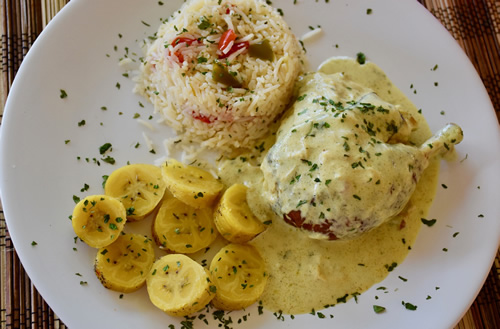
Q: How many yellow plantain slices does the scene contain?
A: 8